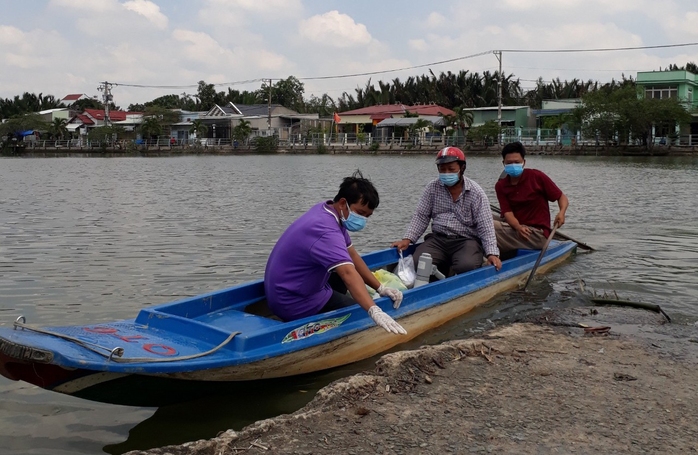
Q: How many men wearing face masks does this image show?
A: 3